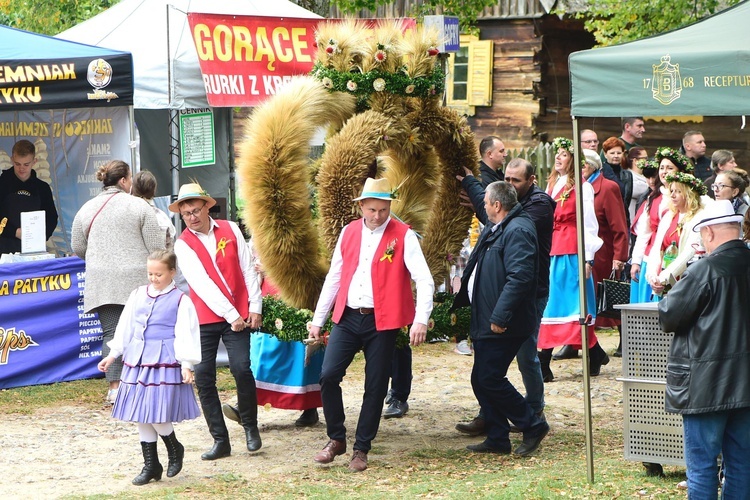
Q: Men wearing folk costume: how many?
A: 2